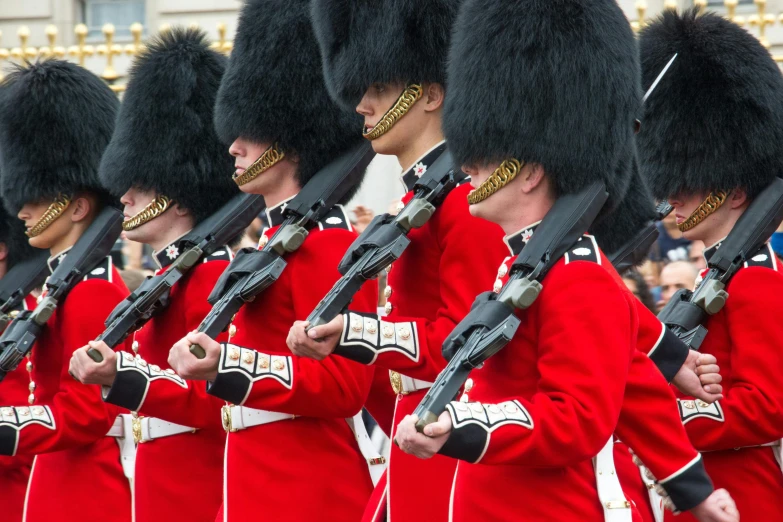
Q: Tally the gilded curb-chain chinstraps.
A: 6